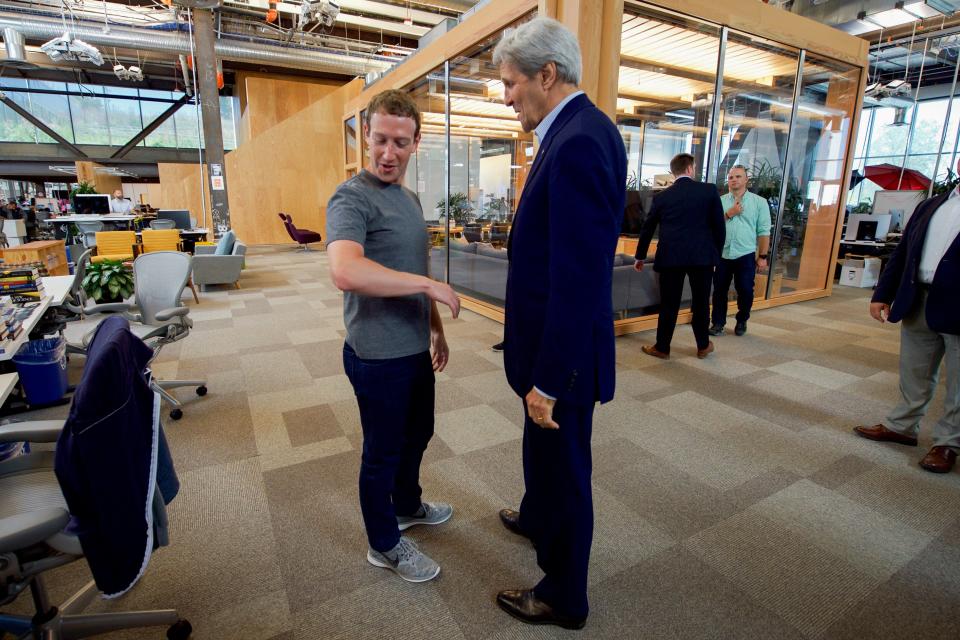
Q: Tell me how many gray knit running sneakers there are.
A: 2